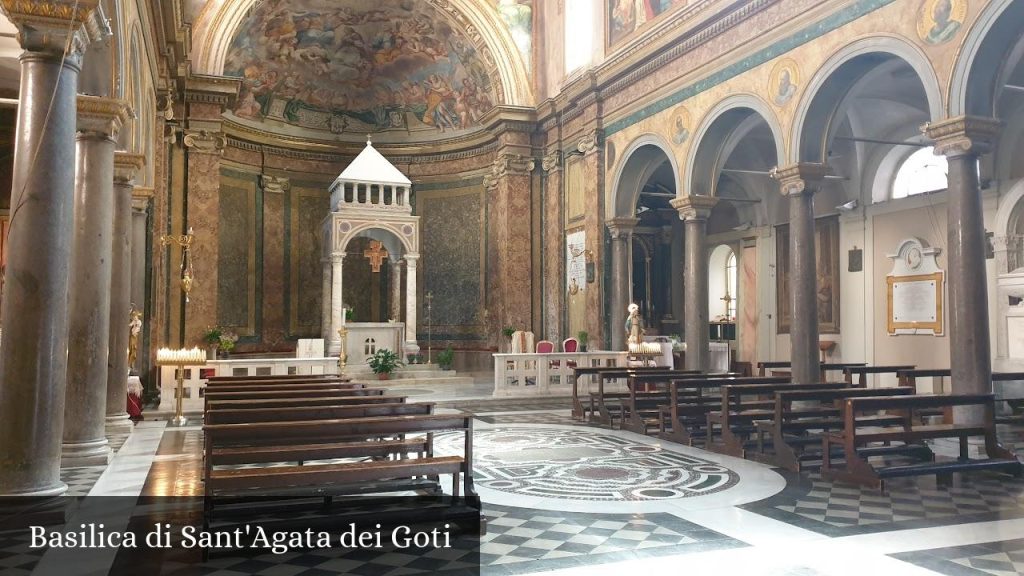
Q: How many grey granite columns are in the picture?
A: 8